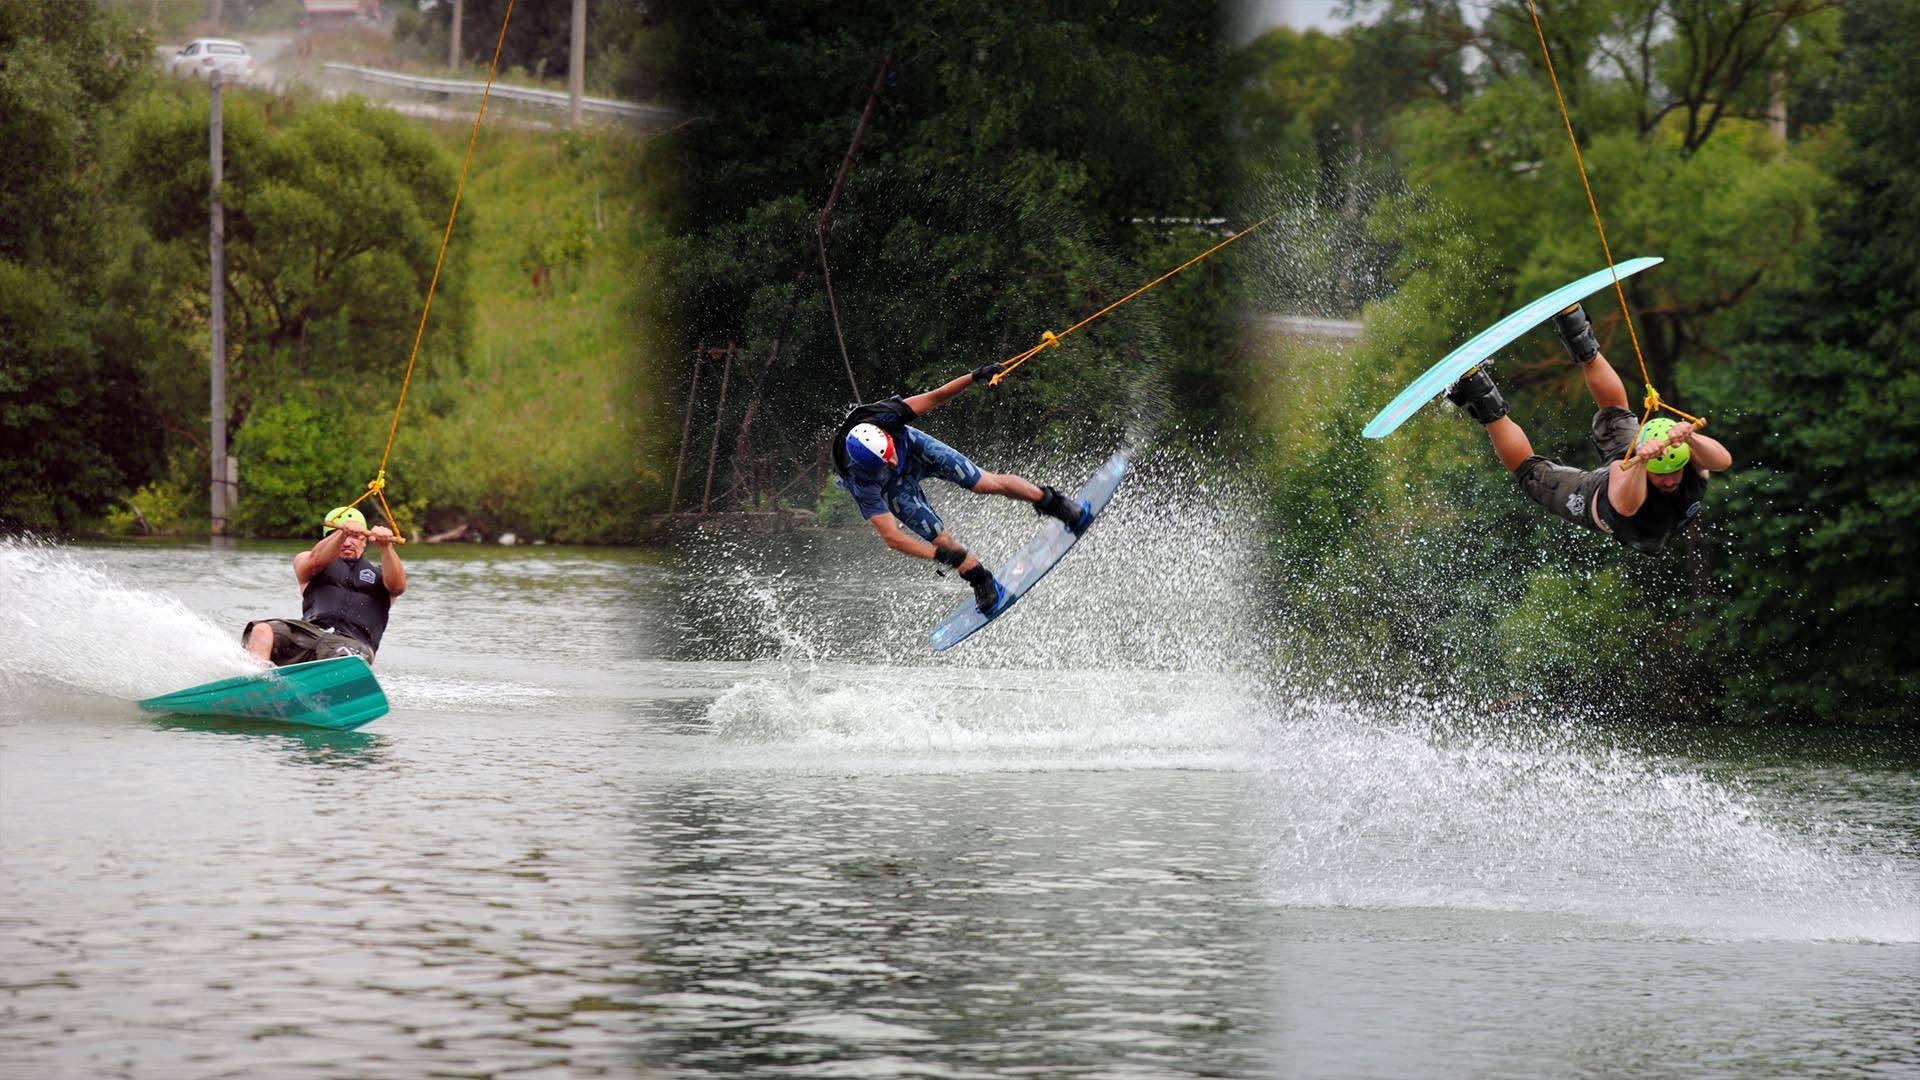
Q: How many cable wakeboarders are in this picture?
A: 3